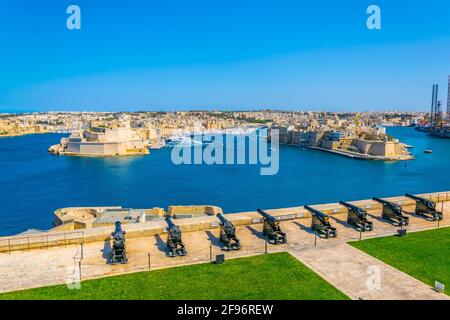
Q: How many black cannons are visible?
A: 8